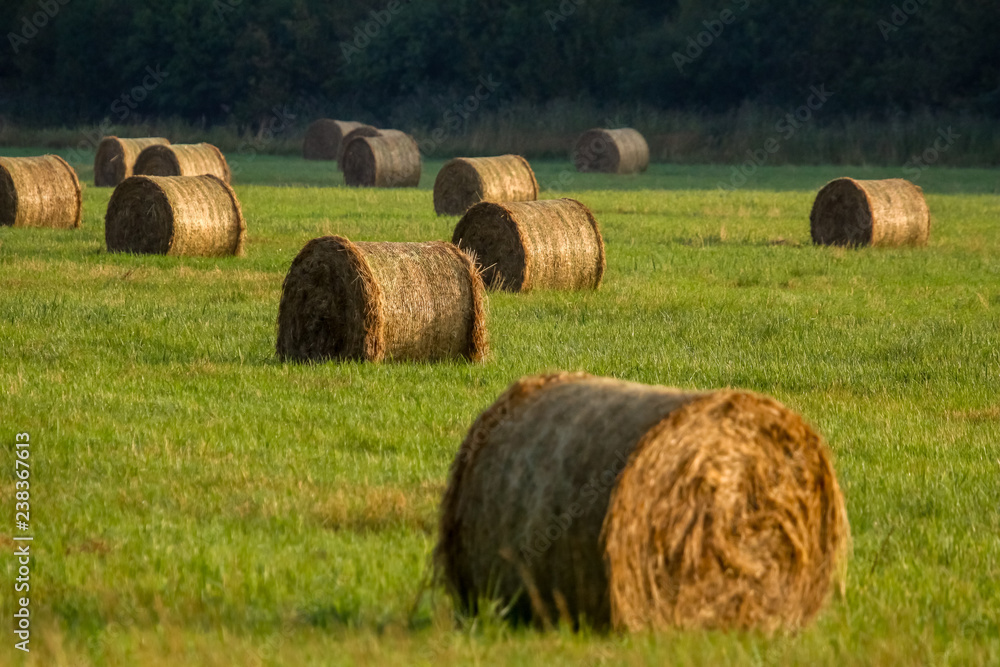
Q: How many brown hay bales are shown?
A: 13